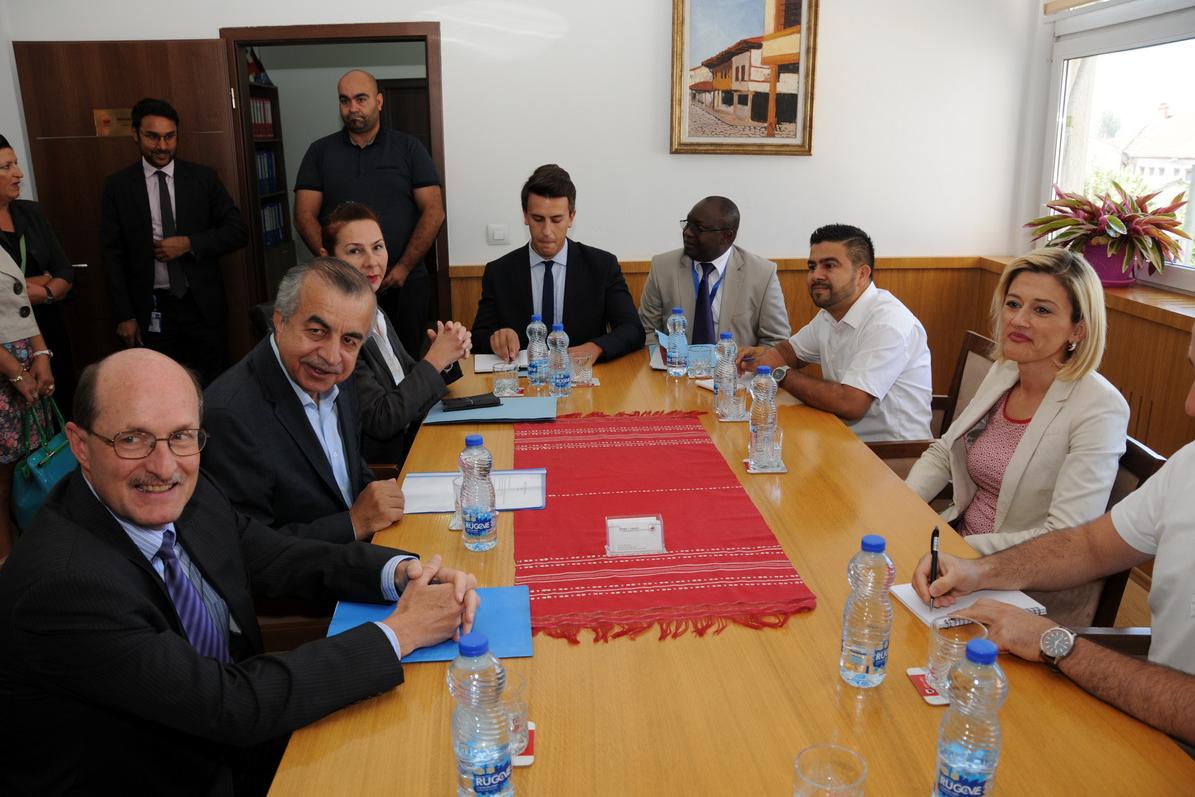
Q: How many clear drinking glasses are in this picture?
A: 9